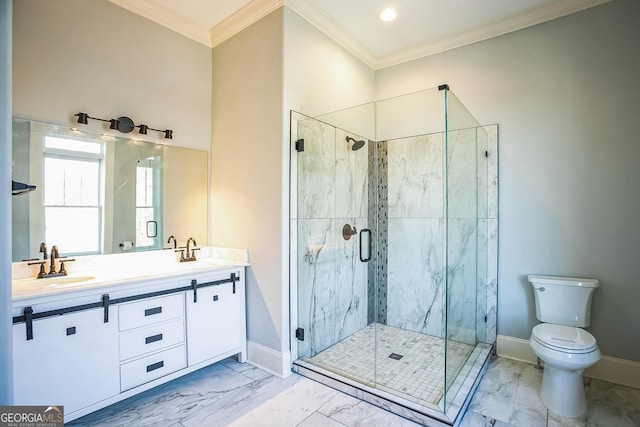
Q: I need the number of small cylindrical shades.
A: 4